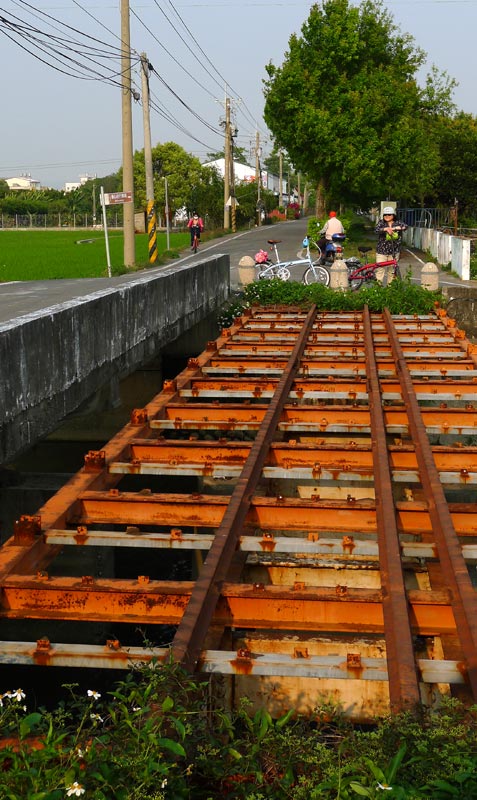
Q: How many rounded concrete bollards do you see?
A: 3